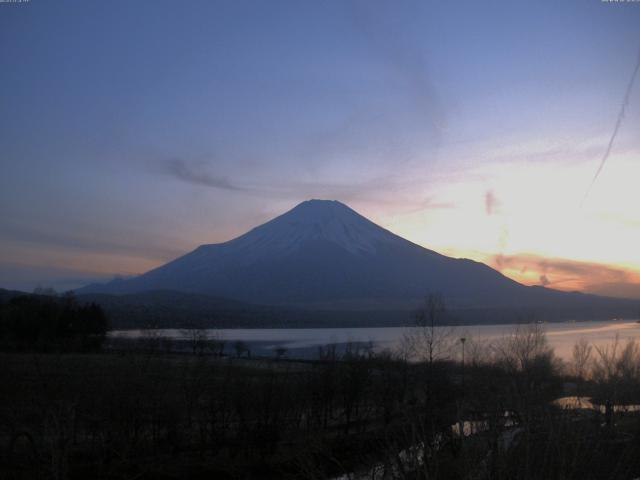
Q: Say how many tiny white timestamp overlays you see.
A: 2